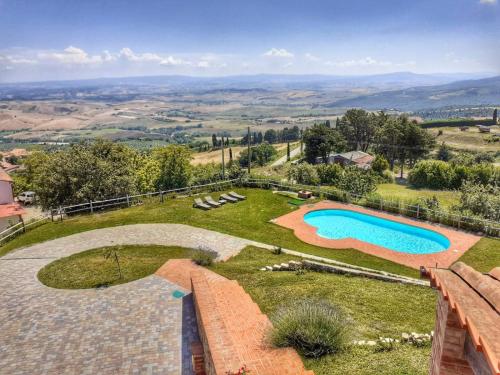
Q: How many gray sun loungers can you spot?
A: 4